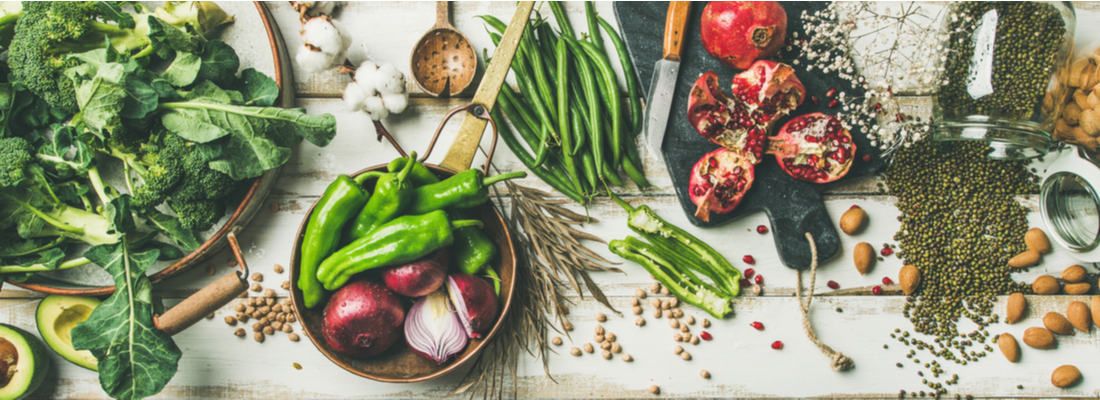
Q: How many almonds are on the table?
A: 15